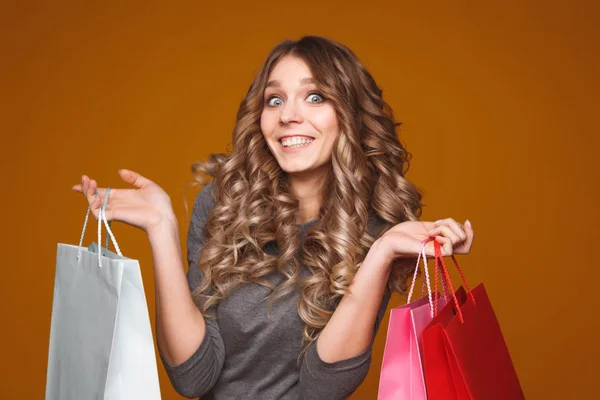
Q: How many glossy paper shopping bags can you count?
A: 3